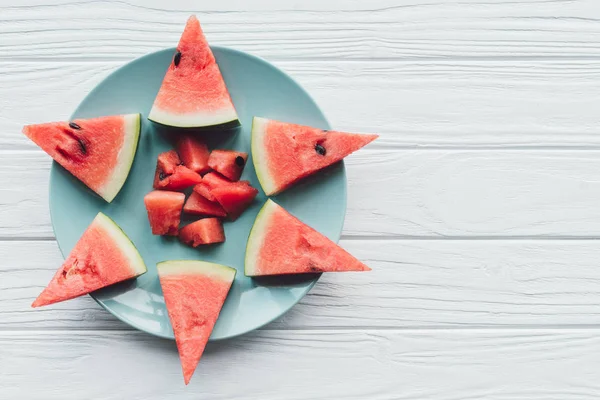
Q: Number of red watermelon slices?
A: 6